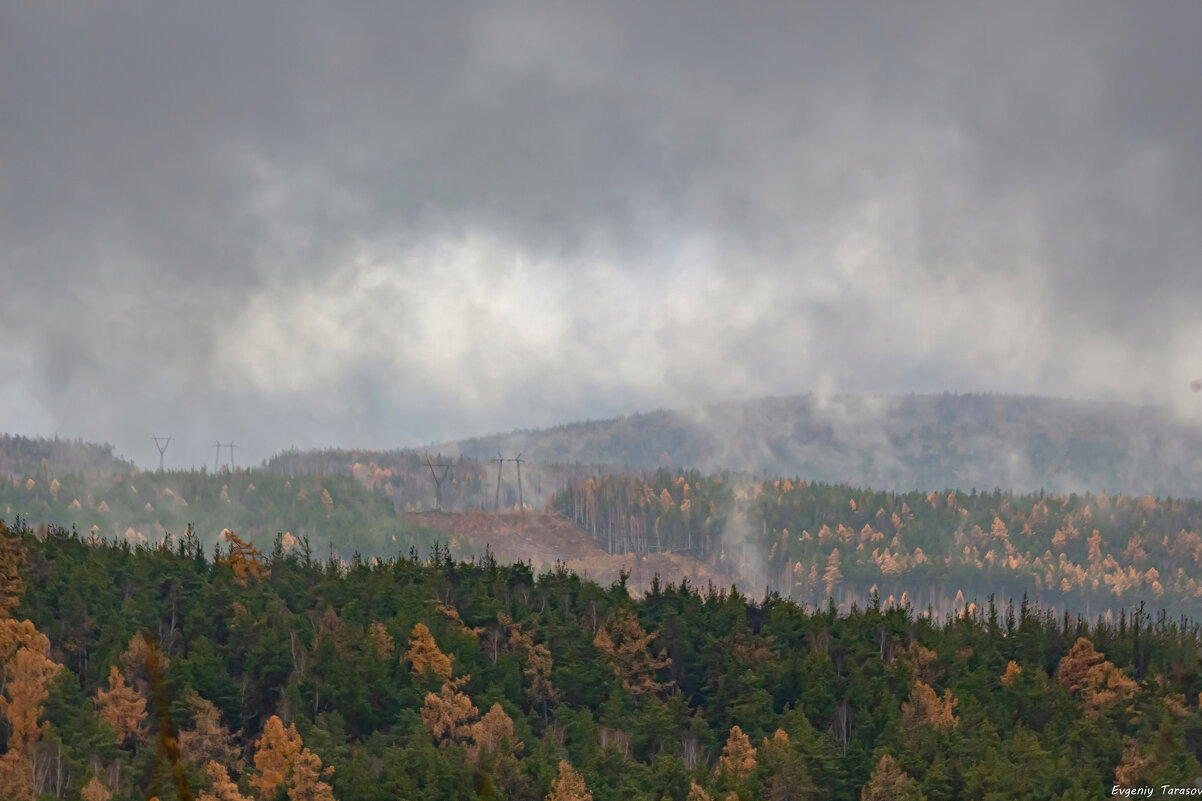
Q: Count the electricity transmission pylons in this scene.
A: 4